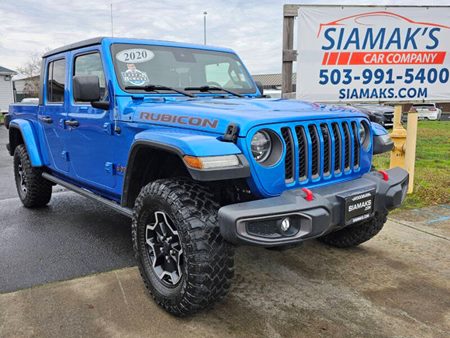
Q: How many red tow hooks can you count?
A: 2